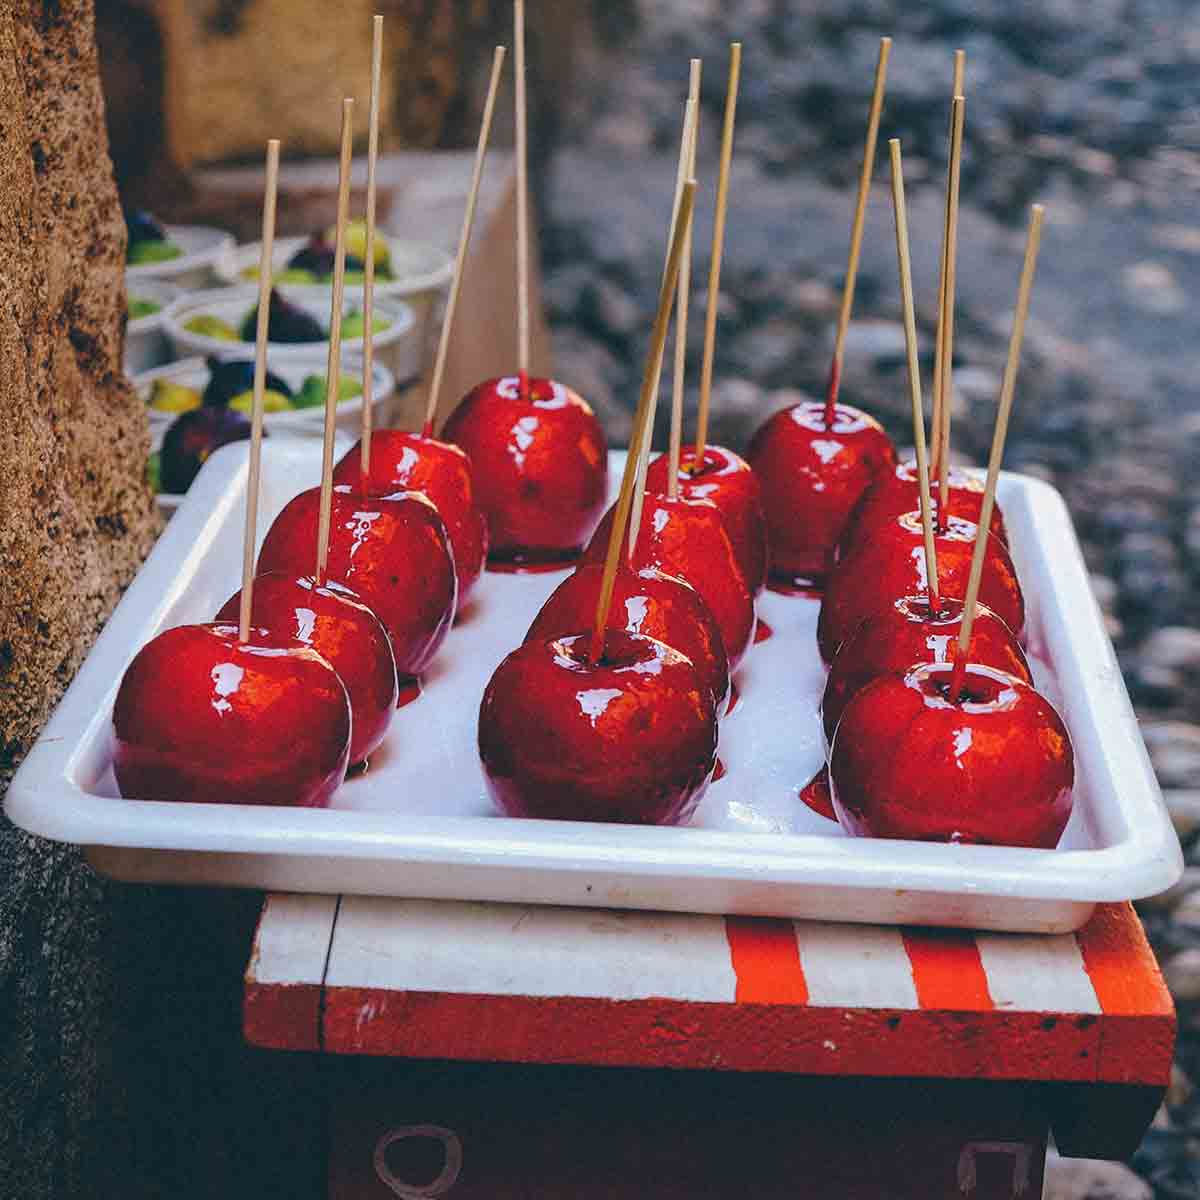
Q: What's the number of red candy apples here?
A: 14